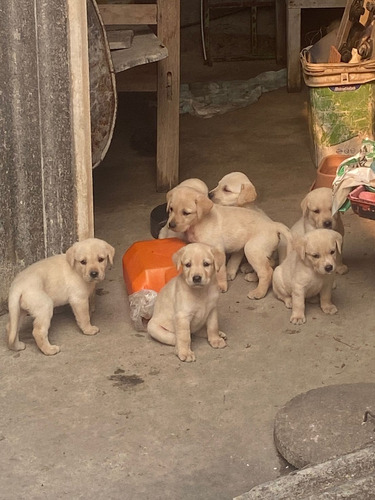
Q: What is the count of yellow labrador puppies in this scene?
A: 7